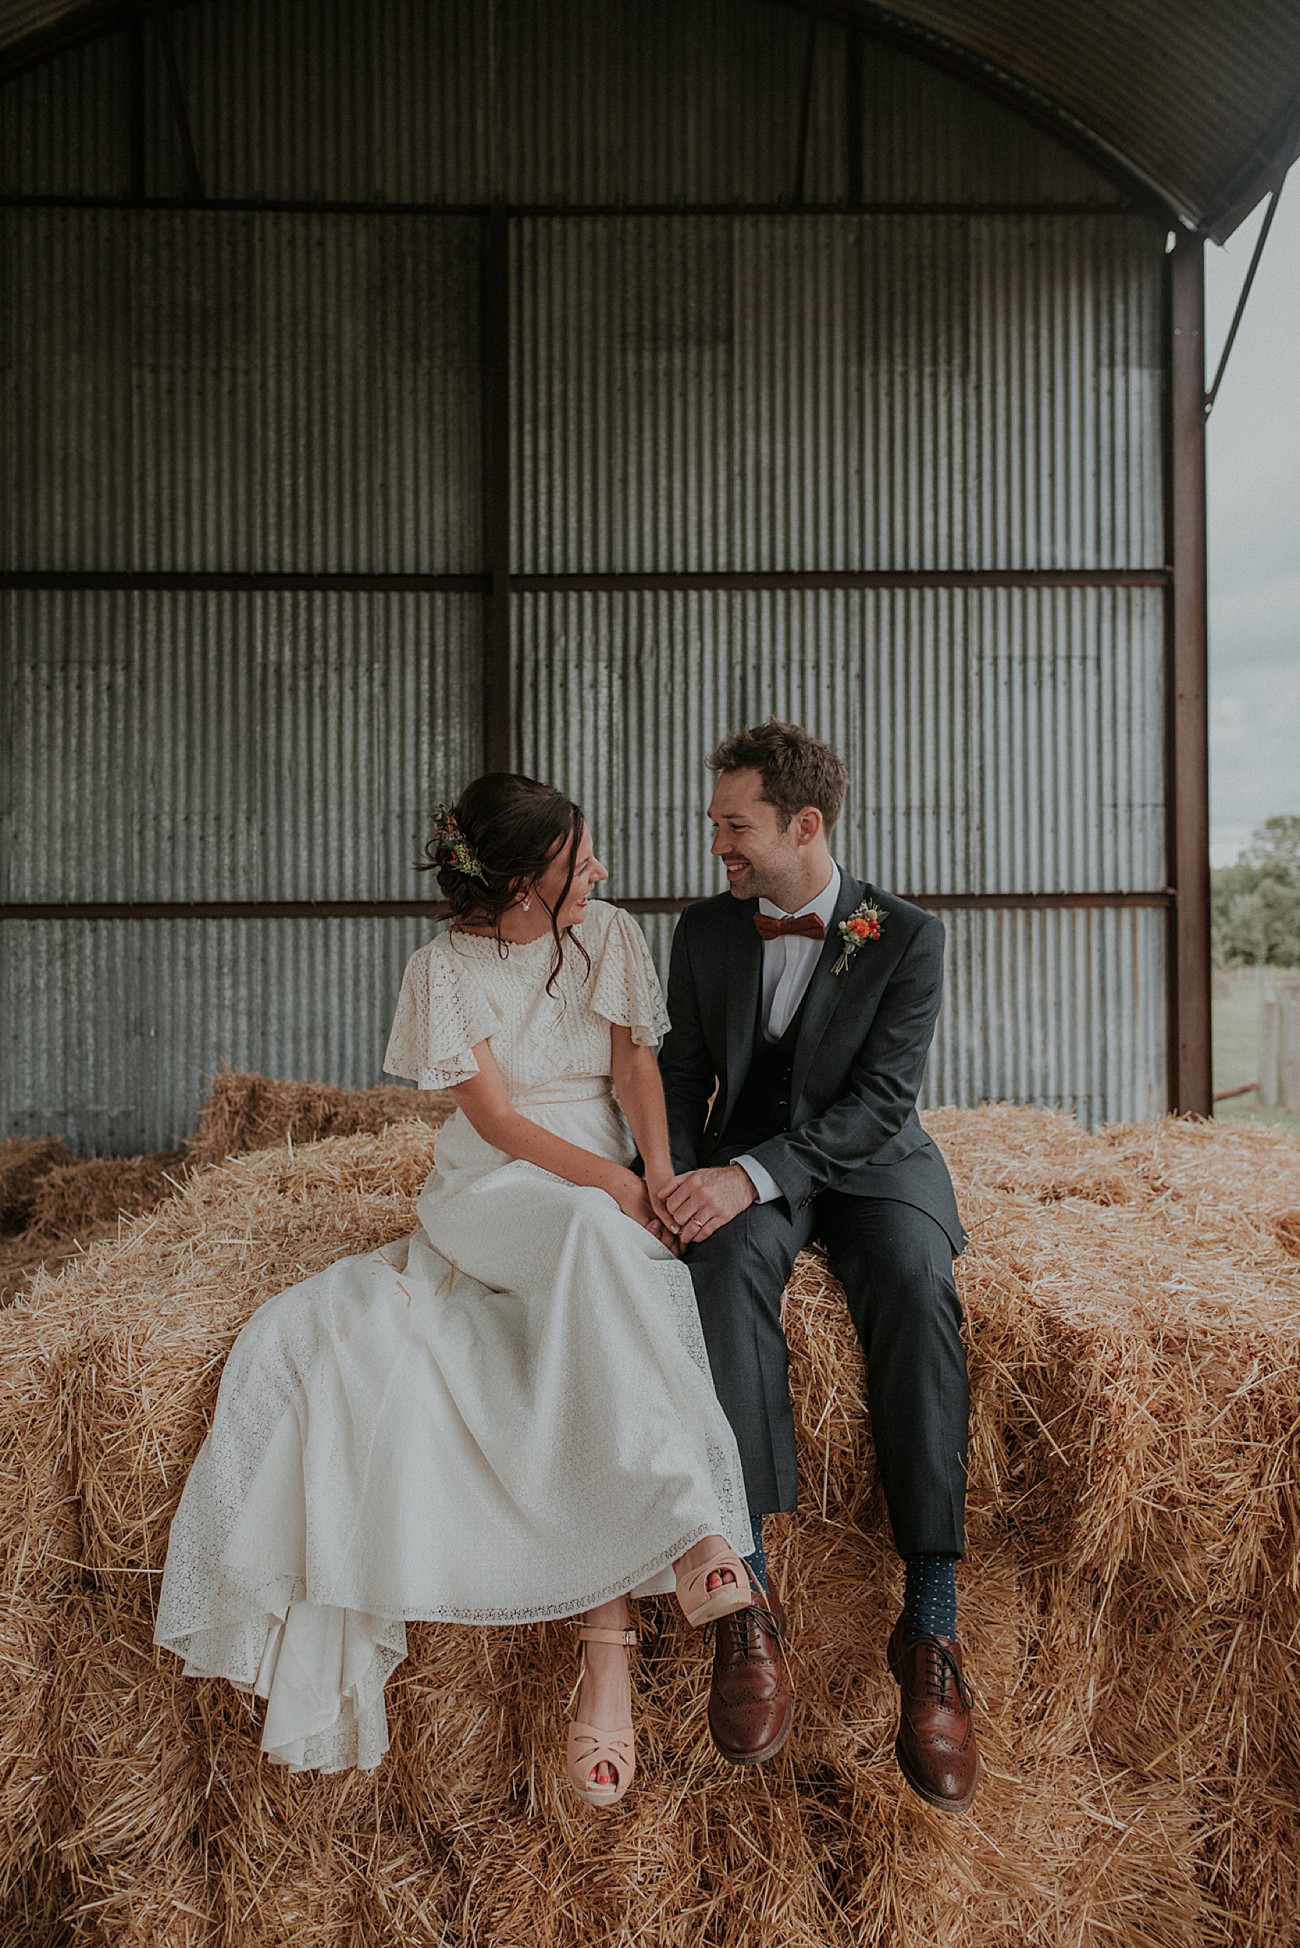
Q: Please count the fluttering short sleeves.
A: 2